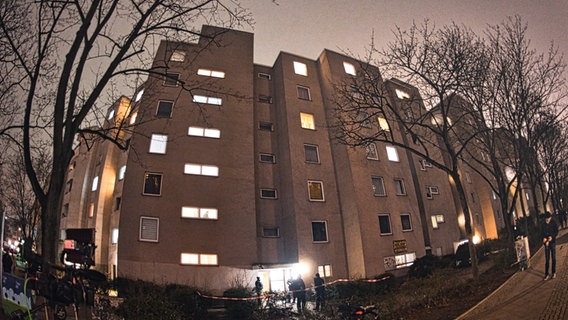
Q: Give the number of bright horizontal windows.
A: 6